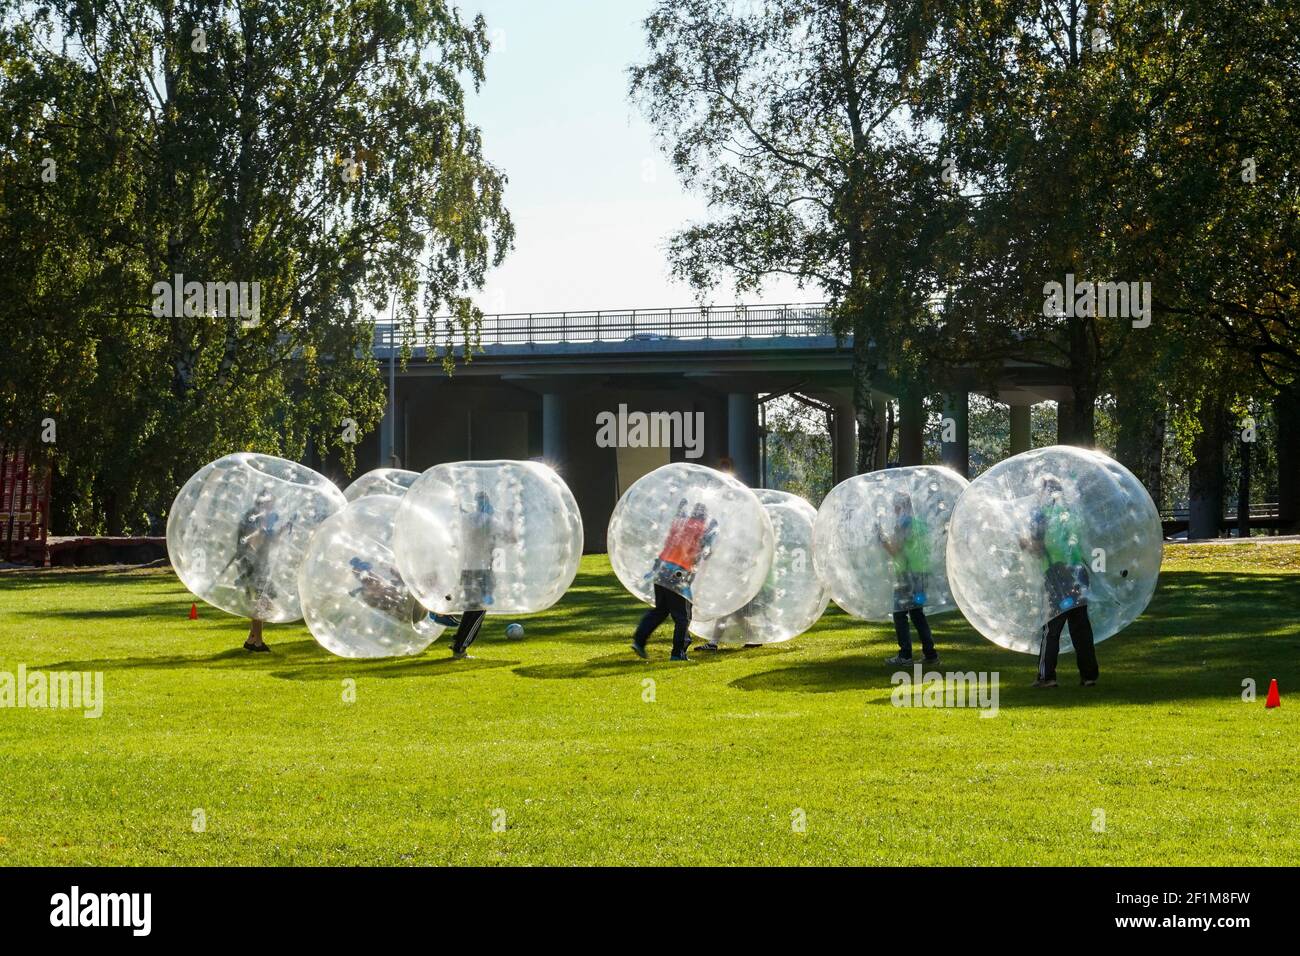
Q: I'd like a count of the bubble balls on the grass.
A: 8